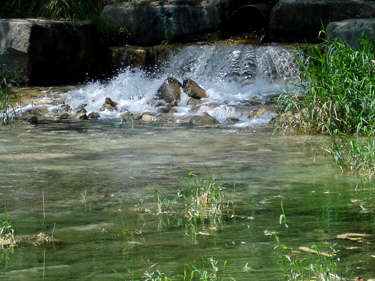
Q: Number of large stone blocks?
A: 4